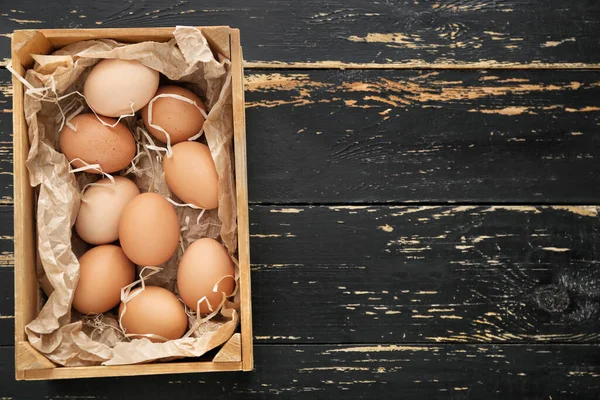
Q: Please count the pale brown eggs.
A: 2